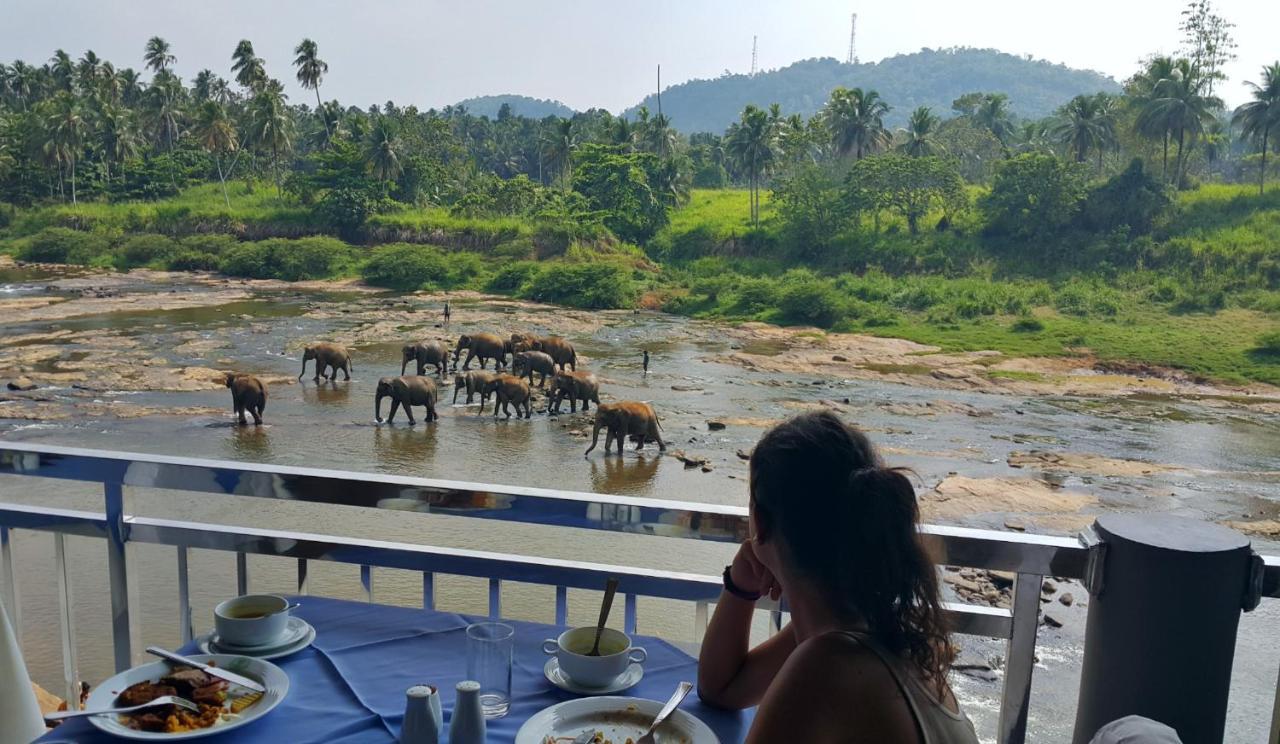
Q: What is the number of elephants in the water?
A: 12